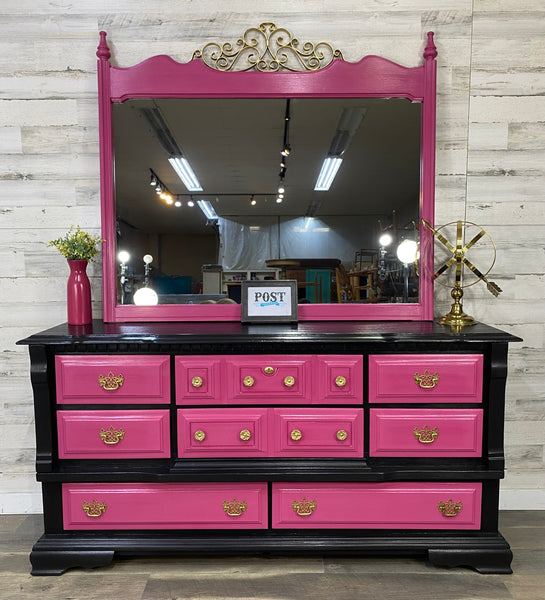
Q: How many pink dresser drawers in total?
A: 8